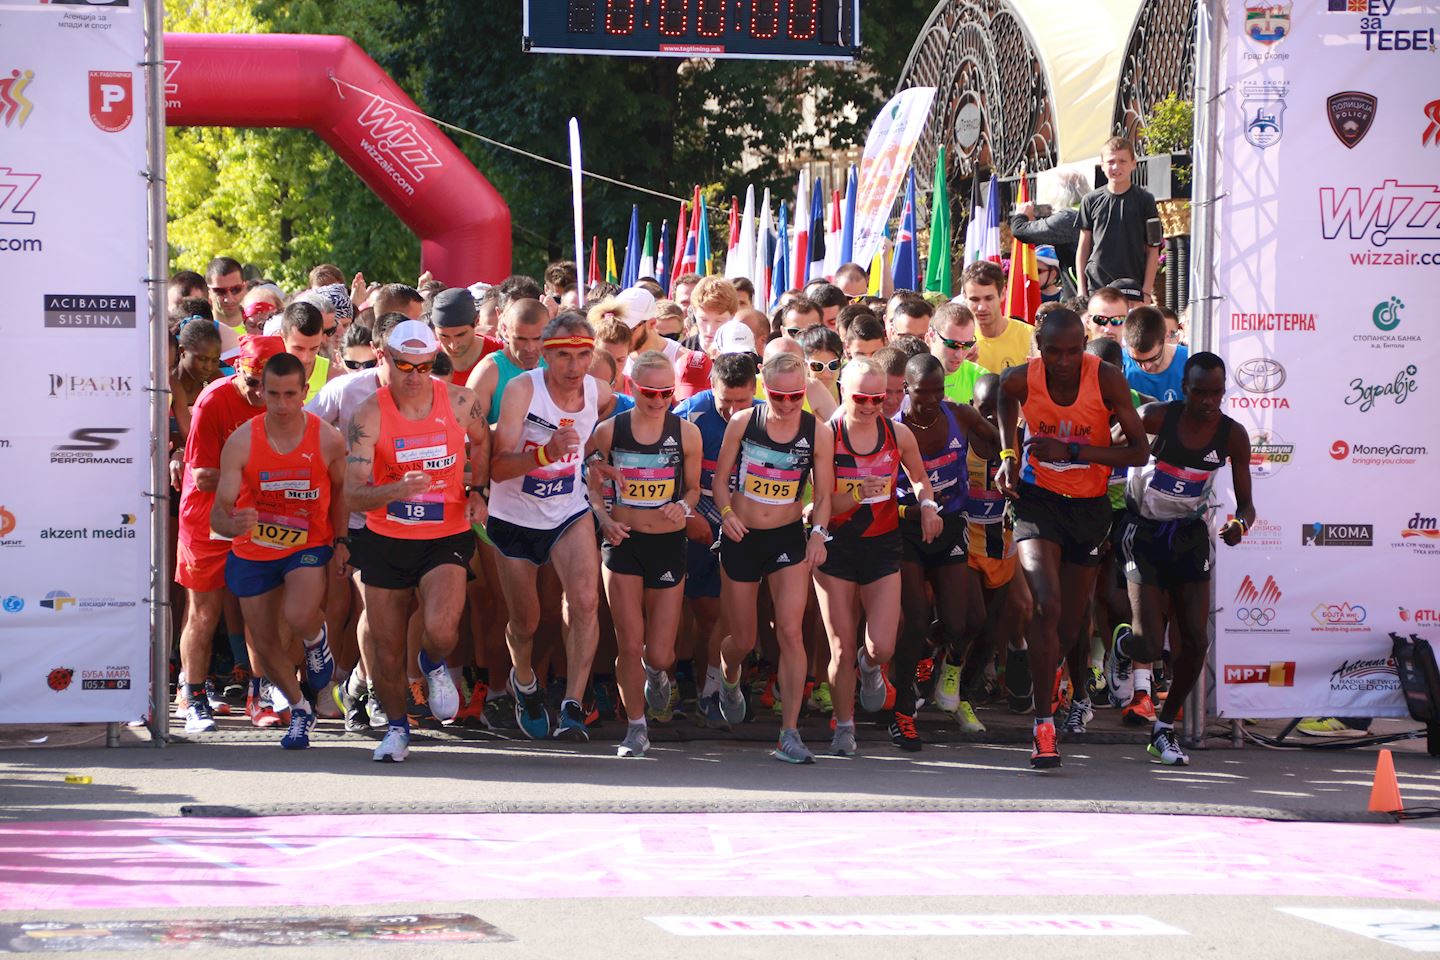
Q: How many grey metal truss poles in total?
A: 2